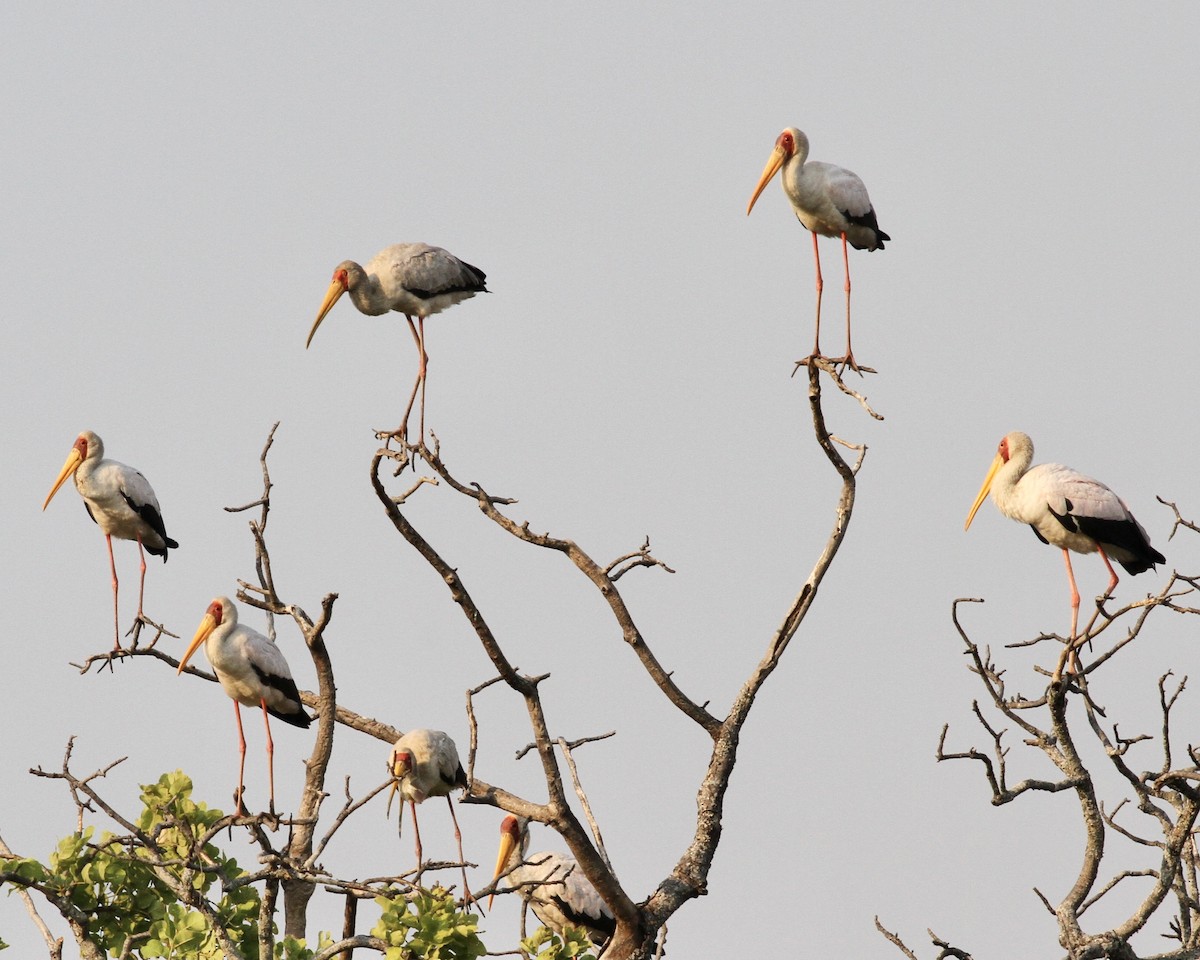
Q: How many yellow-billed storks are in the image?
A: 7